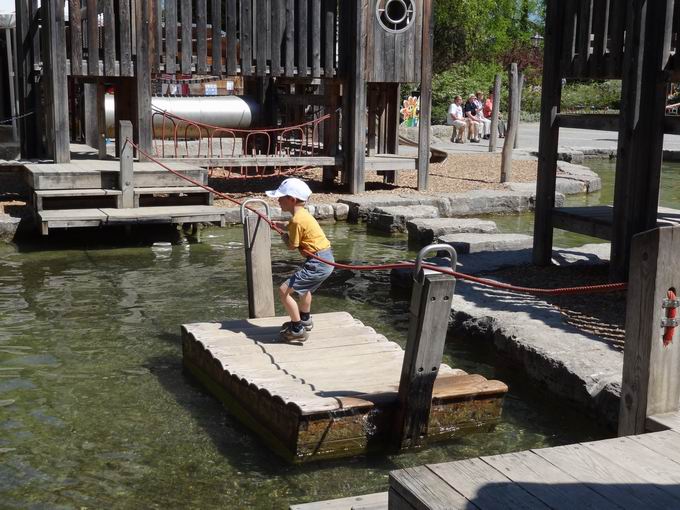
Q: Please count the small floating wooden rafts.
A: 1